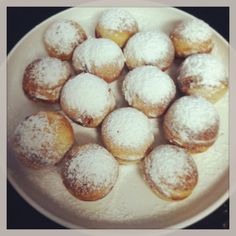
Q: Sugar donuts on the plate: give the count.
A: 14